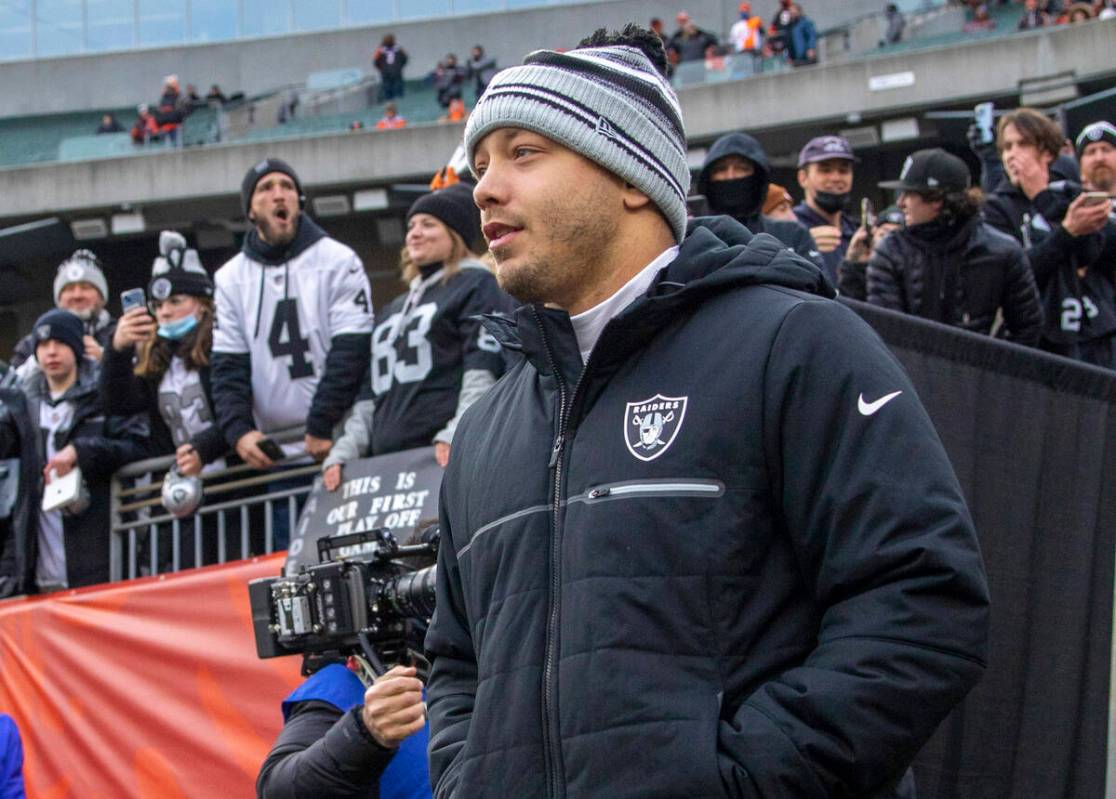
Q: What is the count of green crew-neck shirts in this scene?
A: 0